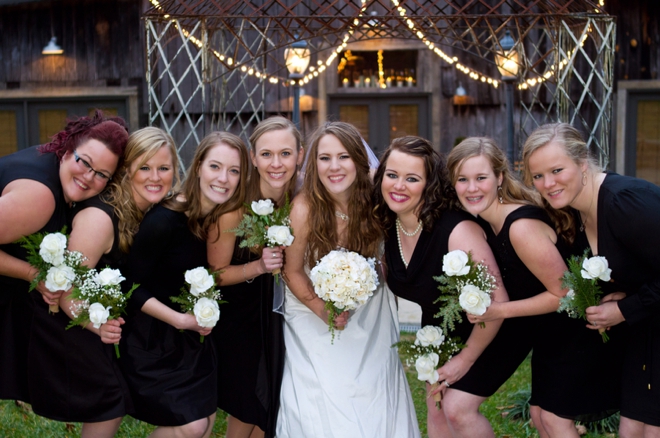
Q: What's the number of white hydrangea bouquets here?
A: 1